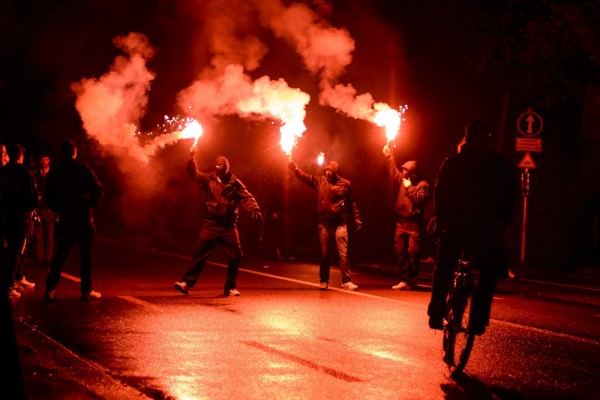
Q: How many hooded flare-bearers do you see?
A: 3